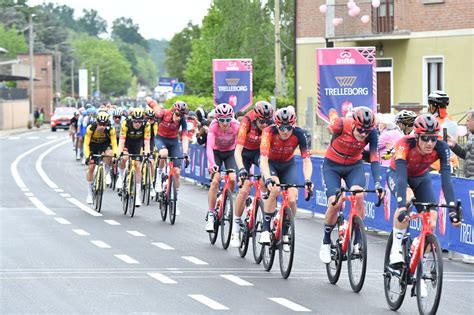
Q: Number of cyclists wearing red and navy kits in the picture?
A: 5